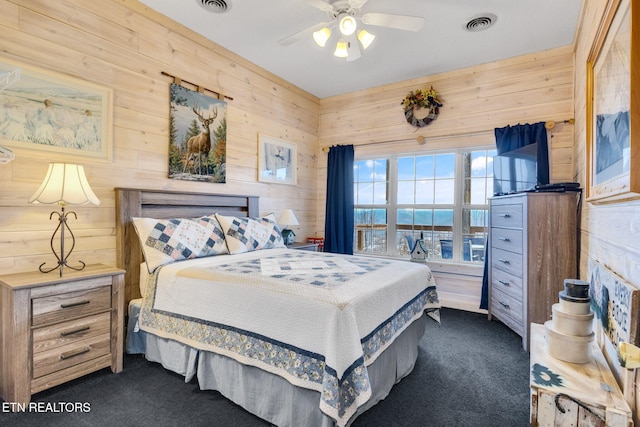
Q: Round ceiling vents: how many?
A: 2